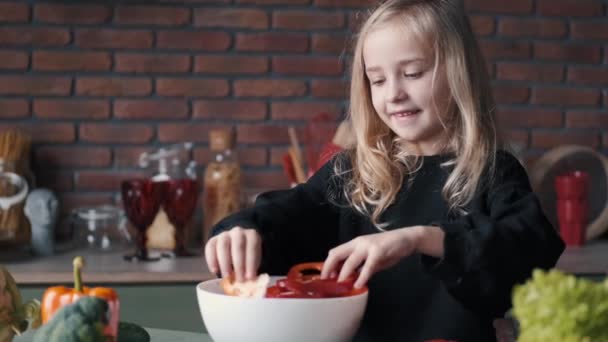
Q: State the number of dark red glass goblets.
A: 2